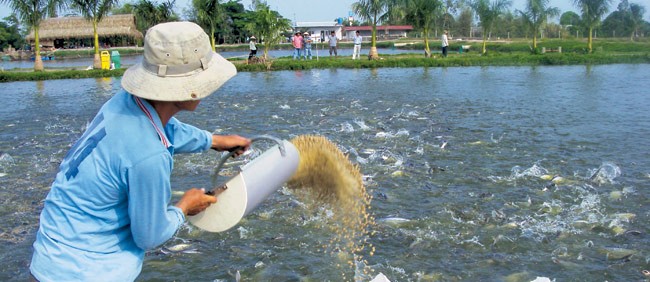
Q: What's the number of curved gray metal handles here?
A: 1